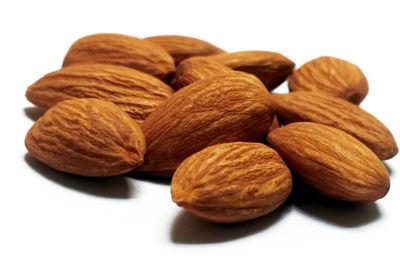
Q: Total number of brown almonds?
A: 11